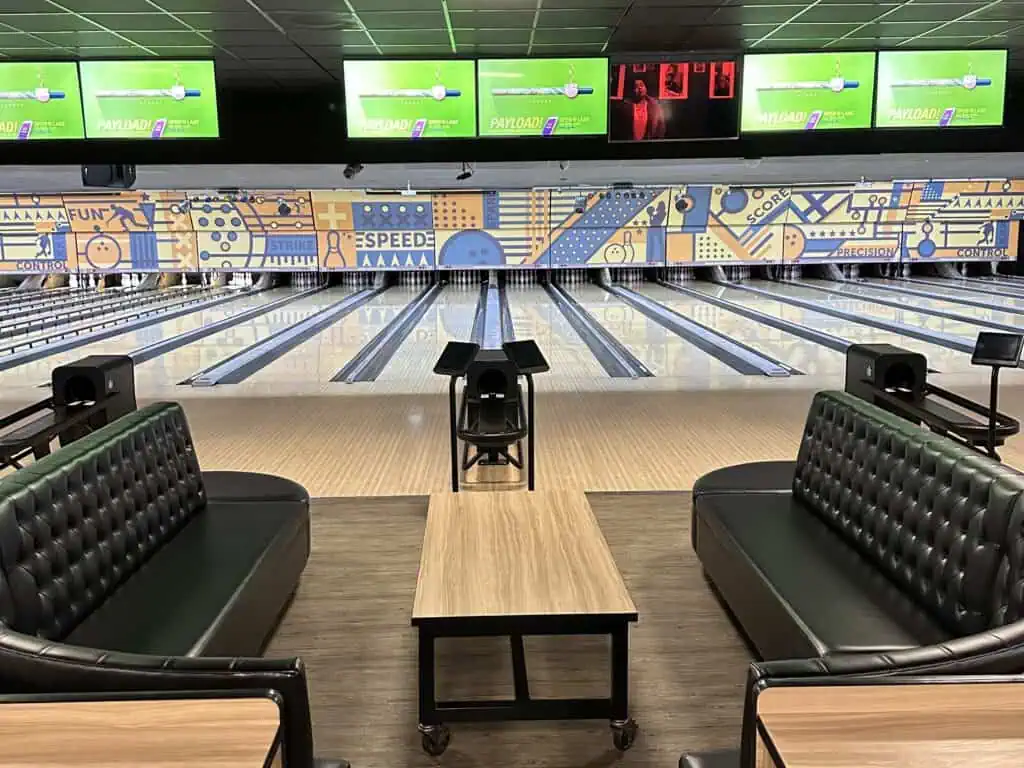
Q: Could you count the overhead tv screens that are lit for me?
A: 7